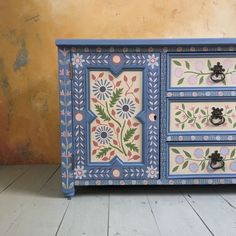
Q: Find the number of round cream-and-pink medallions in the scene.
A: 4